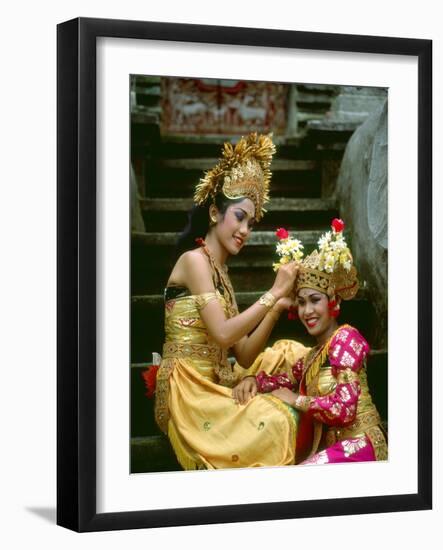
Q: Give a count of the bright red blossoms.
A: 2